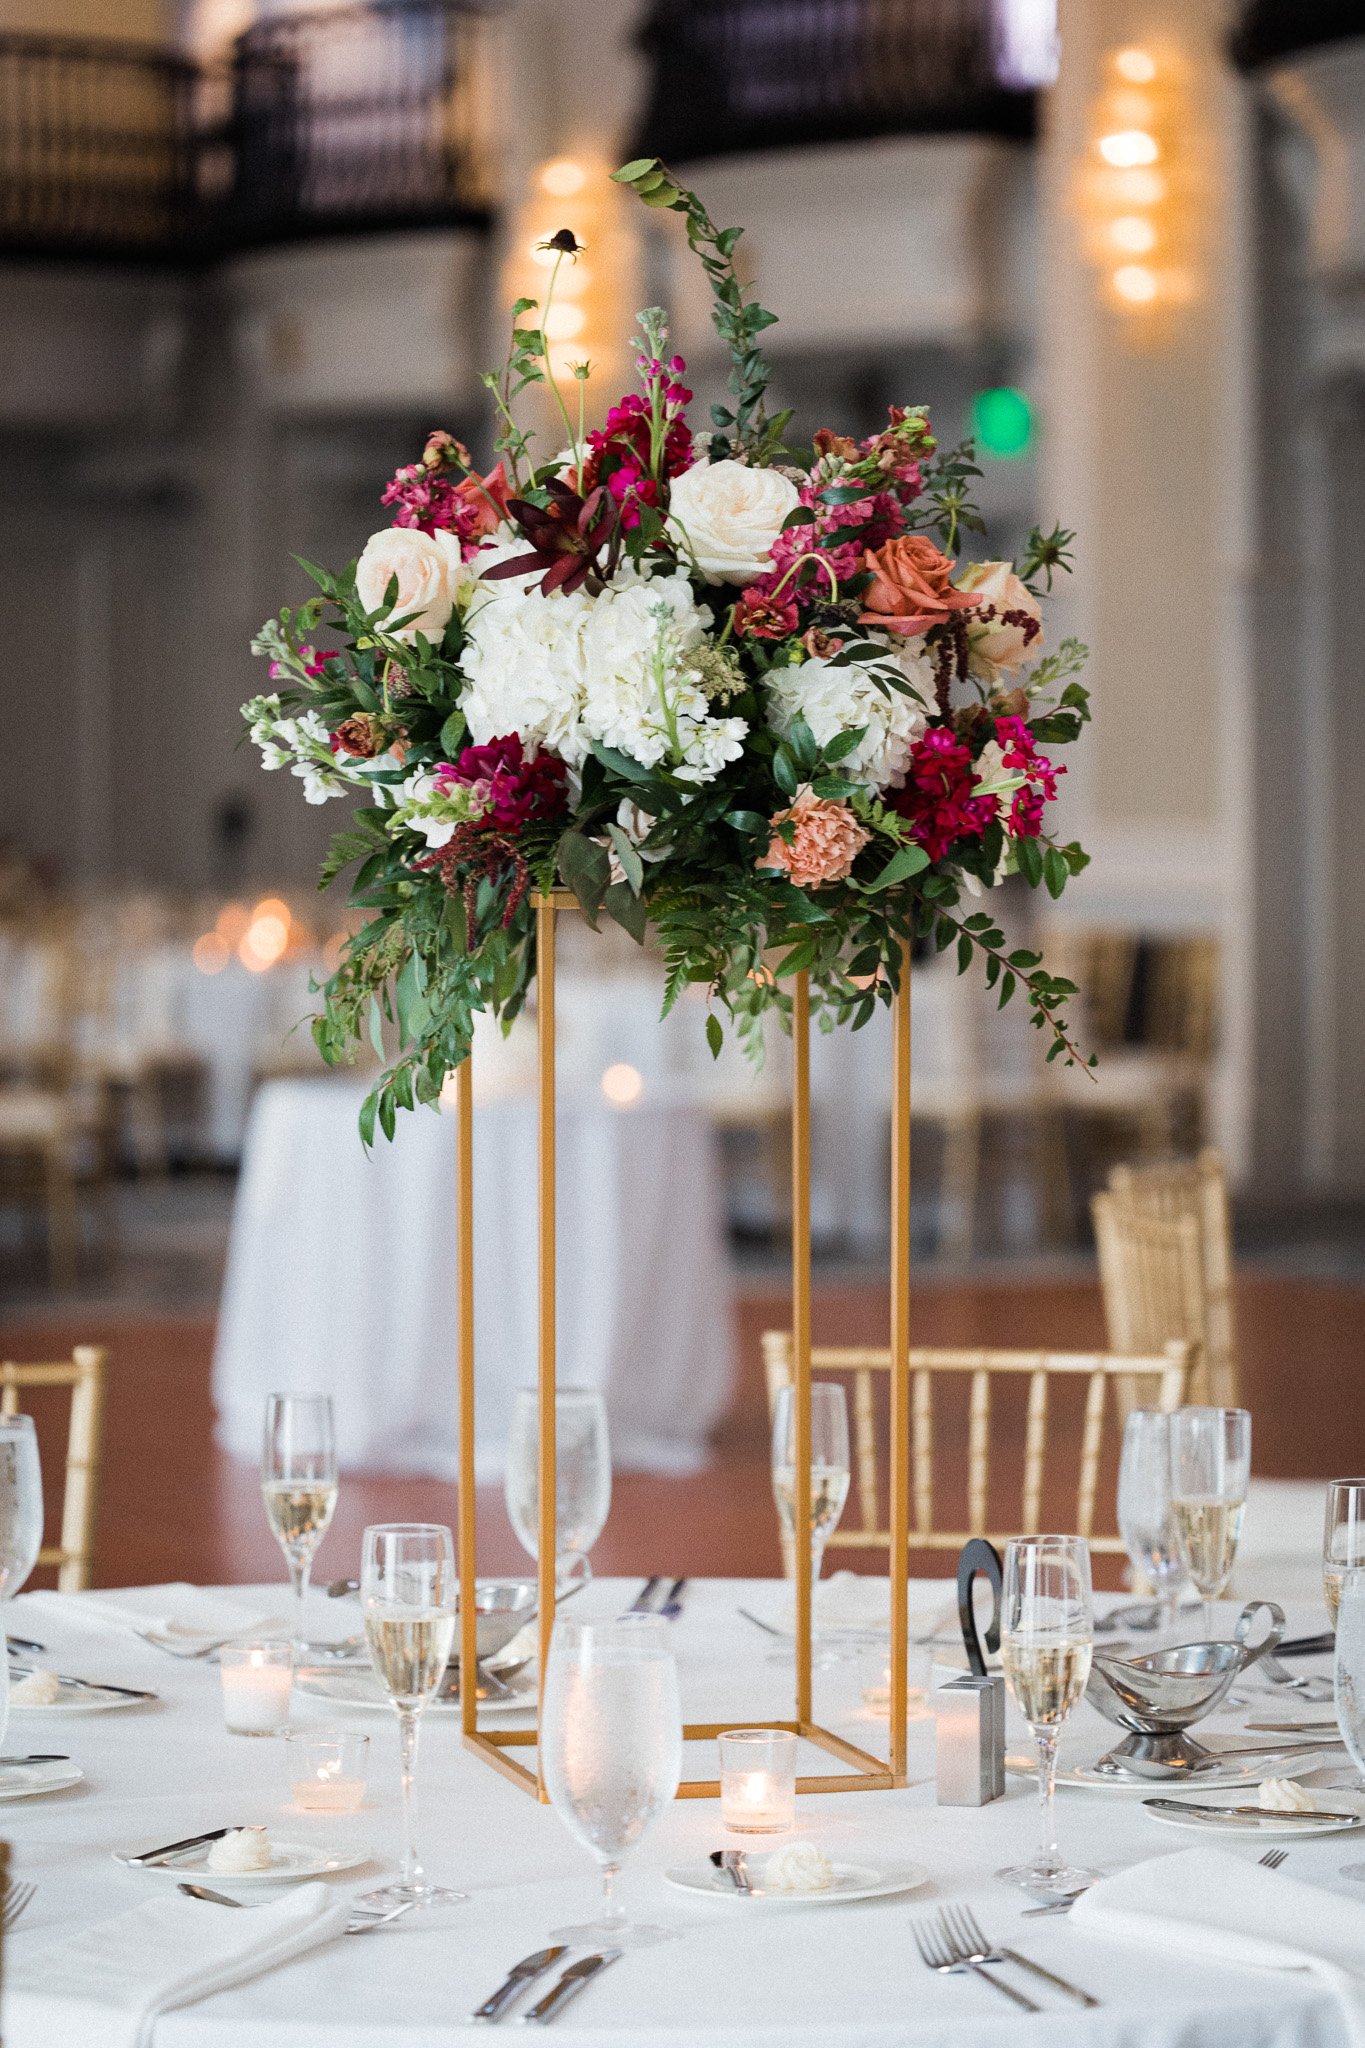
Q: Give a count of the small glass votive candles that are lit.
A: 4